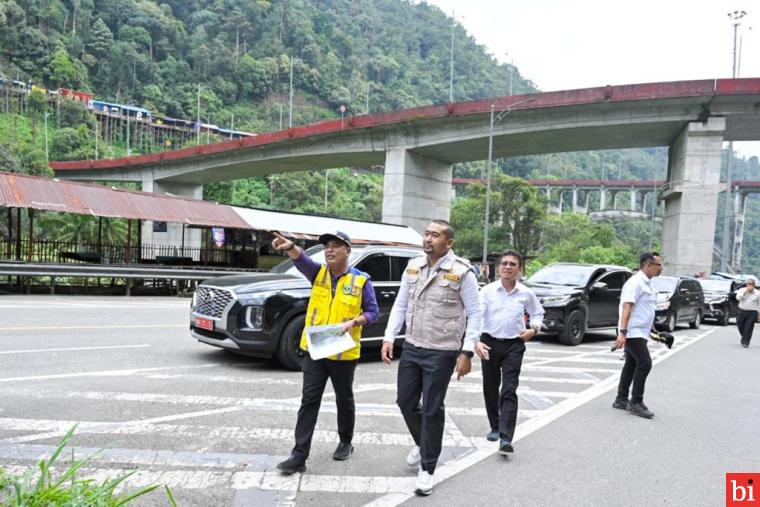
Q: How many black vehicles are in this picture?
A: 4